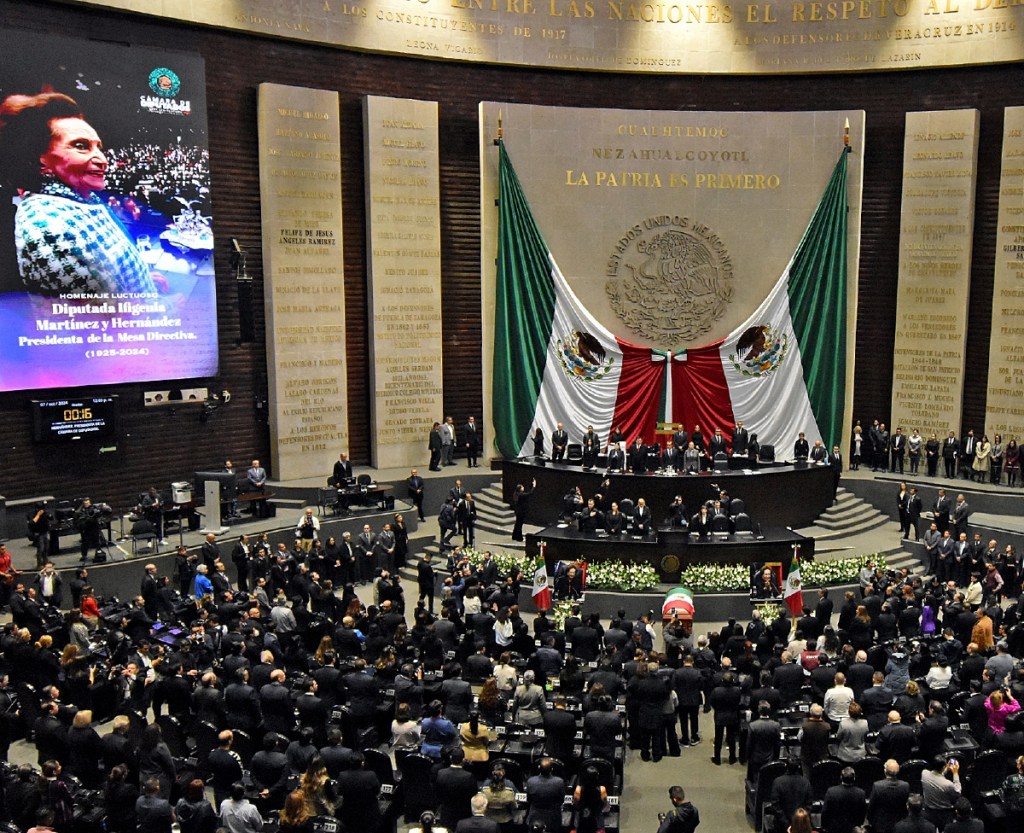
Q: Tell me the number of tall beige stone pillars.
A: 4